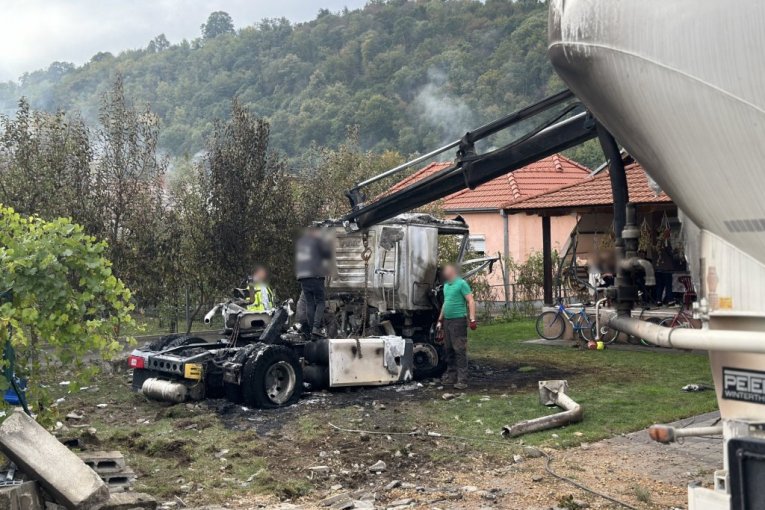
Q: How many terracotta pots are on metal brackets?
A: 0